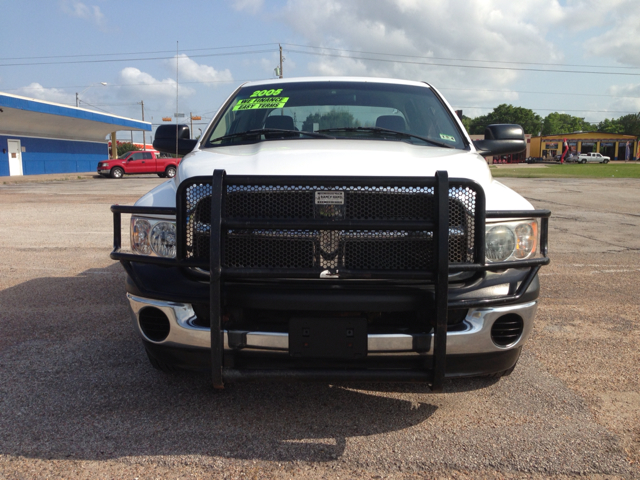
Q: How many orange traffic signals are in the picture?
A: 2